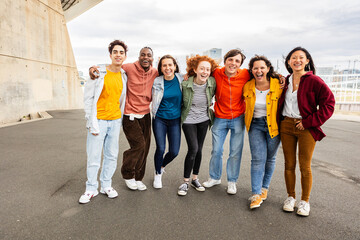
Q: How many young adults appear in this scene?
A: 7